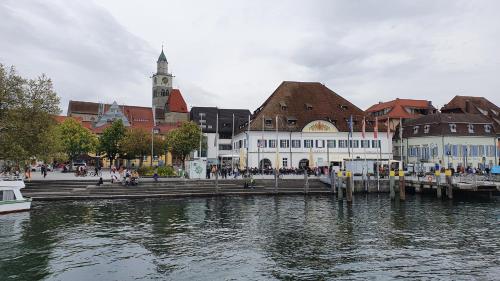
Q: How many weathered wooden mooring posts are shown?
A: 6